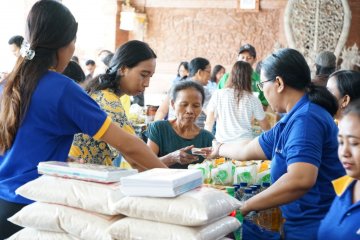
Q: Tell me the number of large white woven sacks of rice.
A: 5